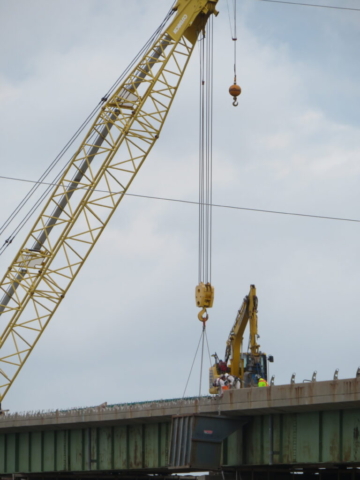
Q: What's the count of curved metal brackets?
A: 5